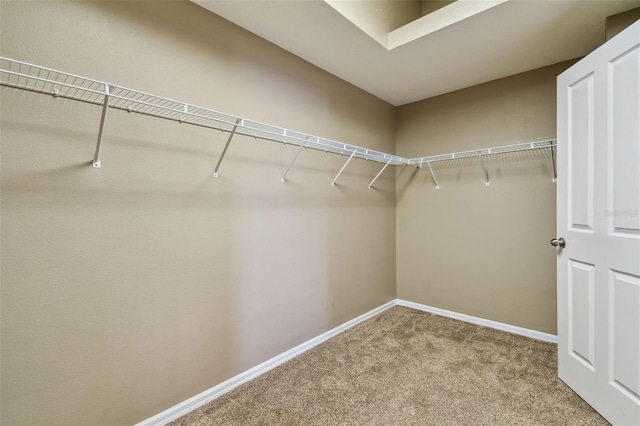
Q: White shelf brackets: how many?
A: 8